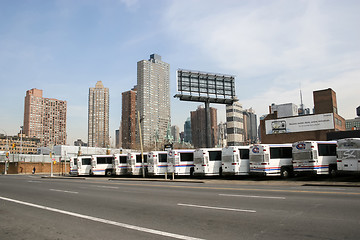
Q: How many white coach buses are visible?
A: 12